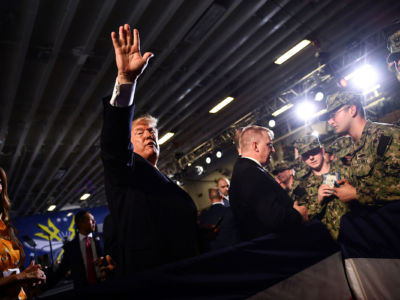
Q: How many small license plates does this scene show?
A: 0